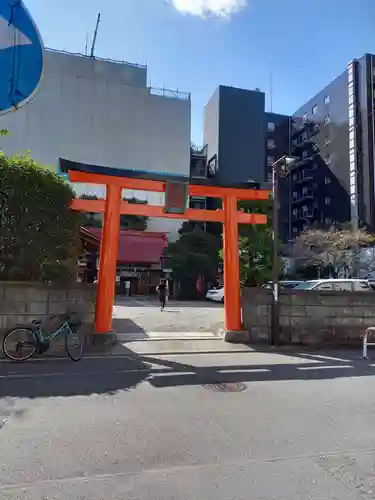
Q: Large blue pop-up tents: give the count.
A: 0